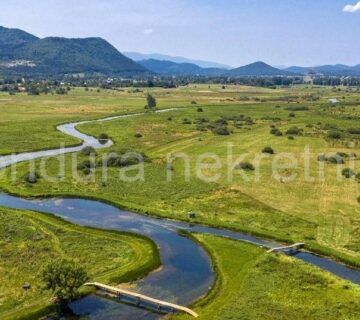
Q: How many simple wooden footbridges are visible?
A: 2